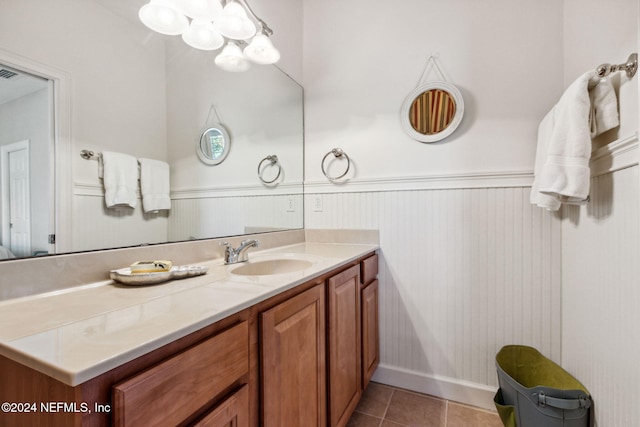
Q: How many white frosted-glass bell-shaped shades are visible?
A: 6